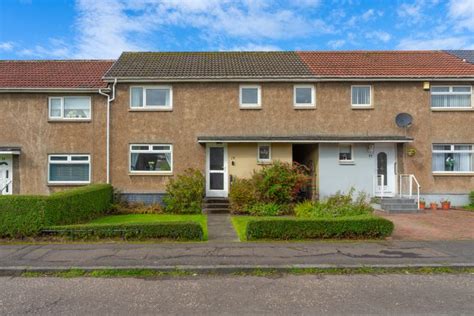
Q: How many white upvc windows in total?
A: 11